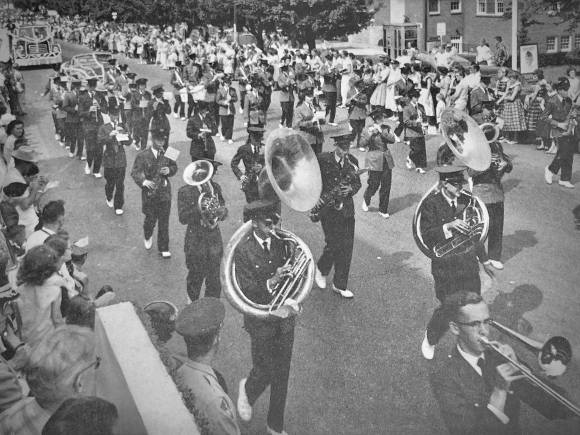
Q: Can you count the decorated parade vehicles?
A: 2